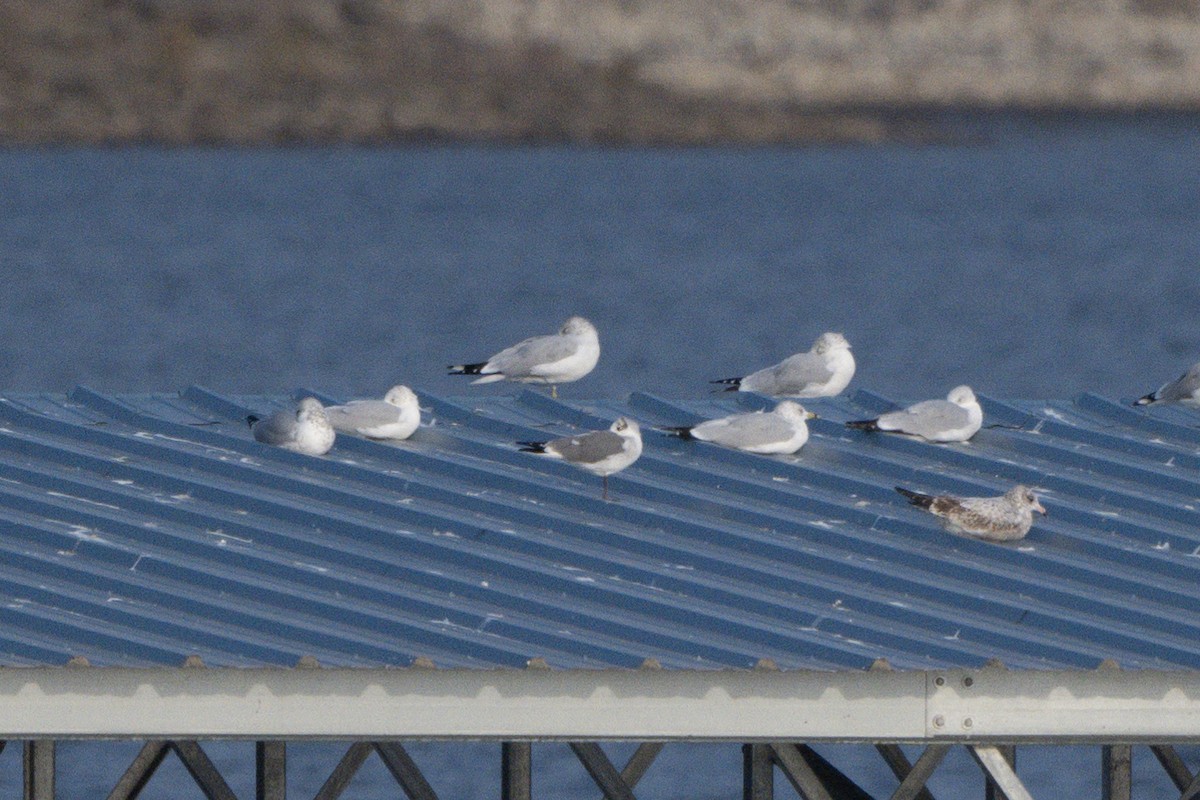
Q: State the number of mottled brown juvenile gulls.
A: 1